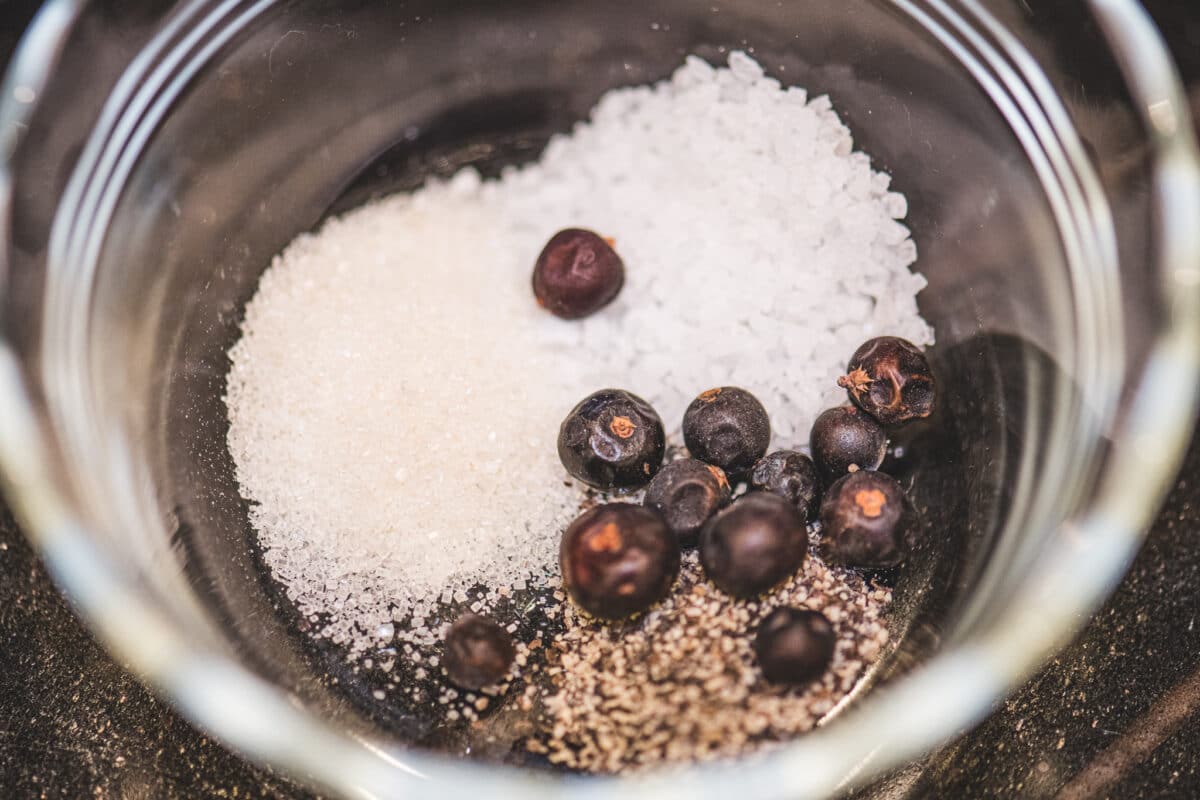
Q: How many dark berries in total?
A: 12